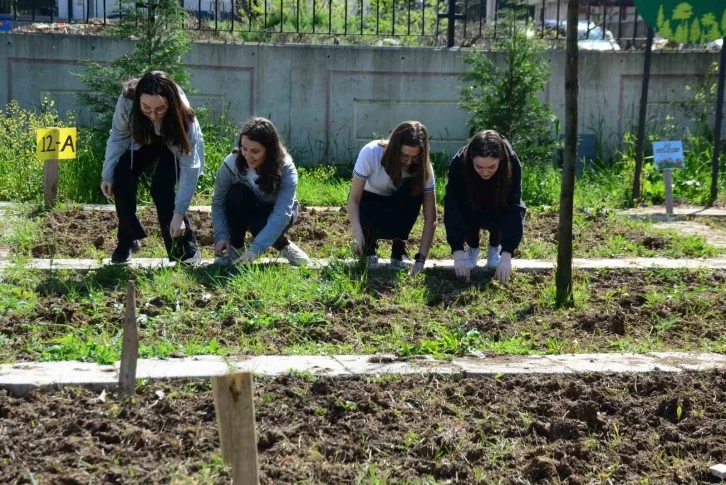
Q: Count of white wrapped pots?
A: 0